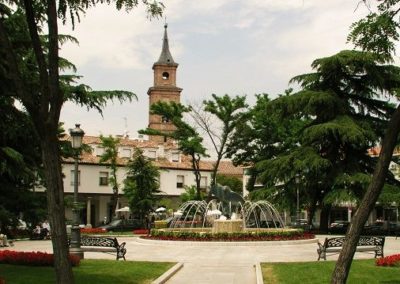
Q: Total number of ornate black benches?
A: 2